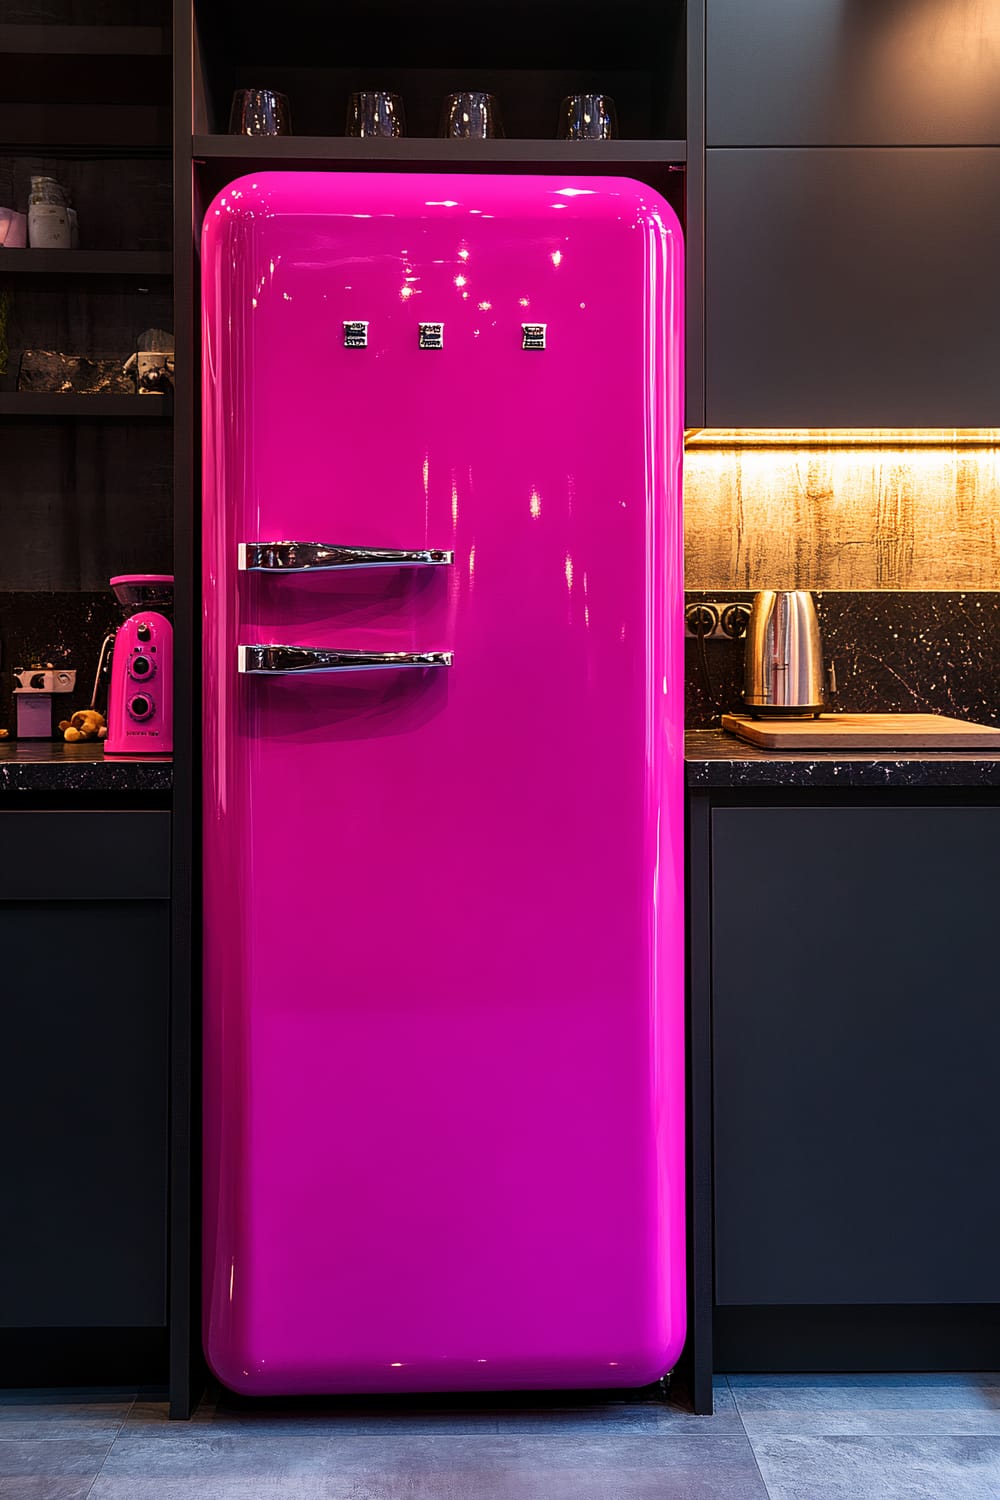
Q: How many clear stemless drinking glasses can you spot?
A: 4